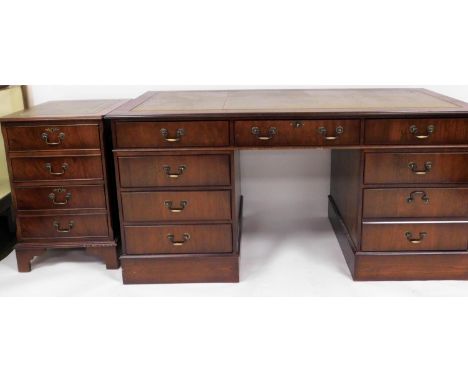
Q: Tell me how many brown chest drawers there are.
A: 13